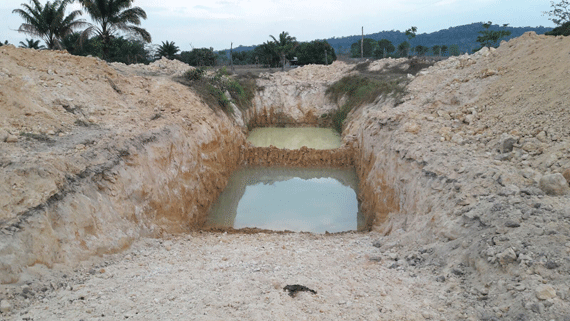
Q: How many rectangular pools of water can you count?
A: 2